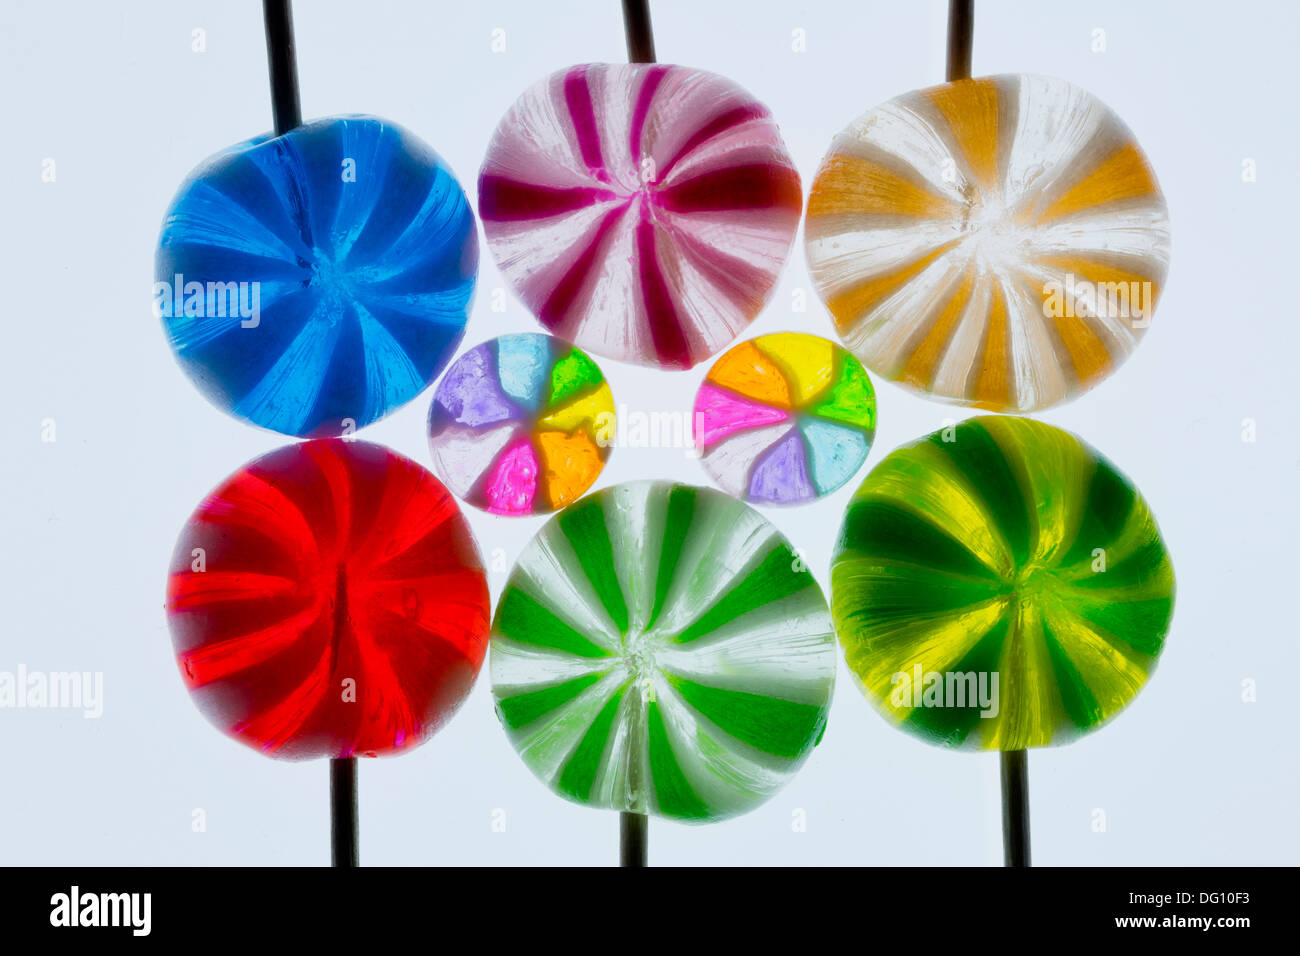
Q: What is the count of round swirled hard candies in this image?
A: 8